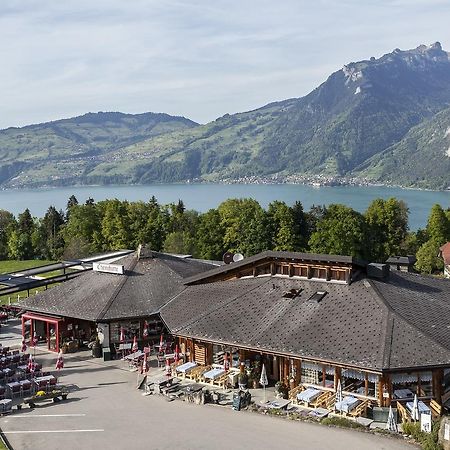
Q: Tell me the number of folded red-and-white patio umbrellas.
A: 12